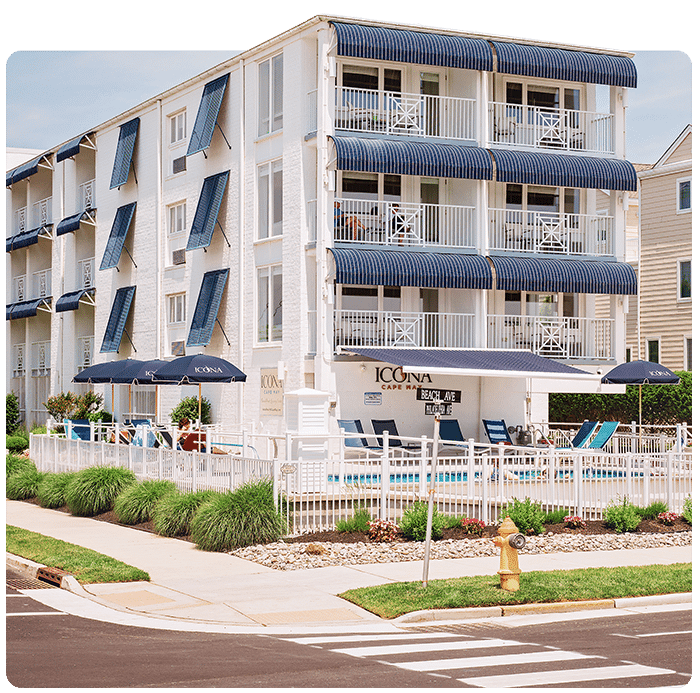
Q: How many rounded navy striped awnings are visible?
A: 6